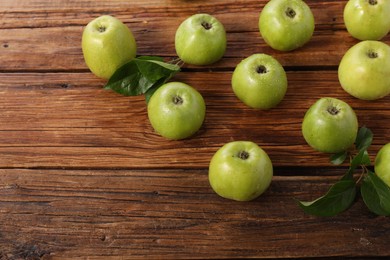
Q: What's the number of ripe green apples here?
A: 10